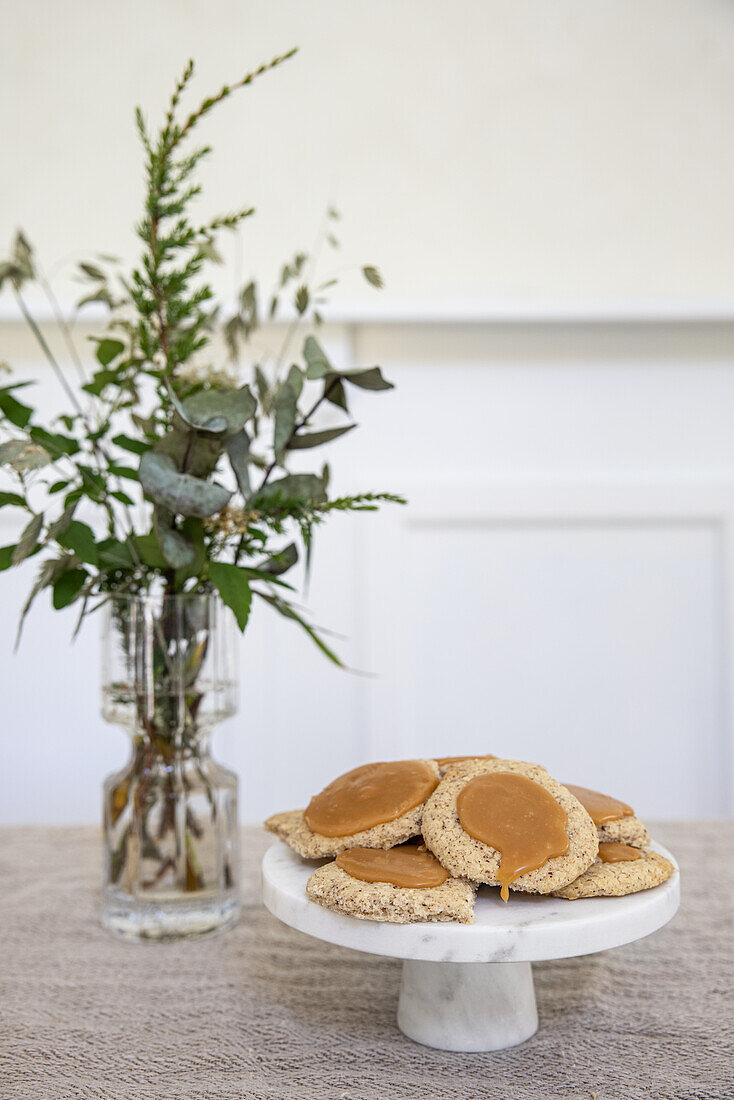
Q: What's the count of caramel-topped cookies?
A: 6